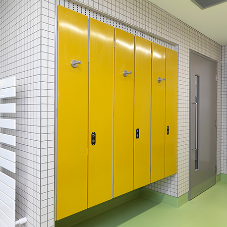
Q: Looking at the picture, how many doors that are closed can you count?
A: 7